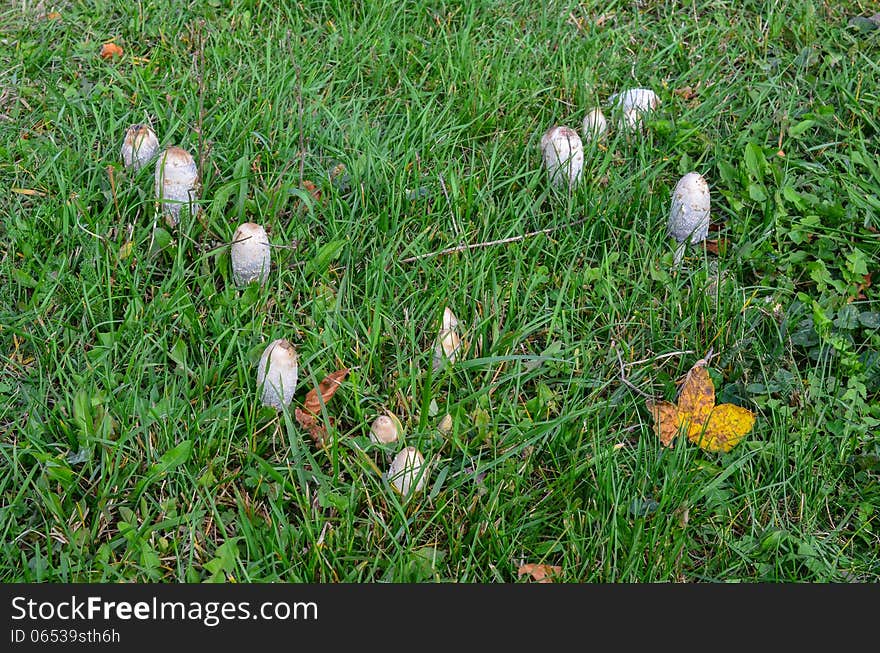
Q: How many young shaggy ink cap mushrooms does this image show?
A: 11